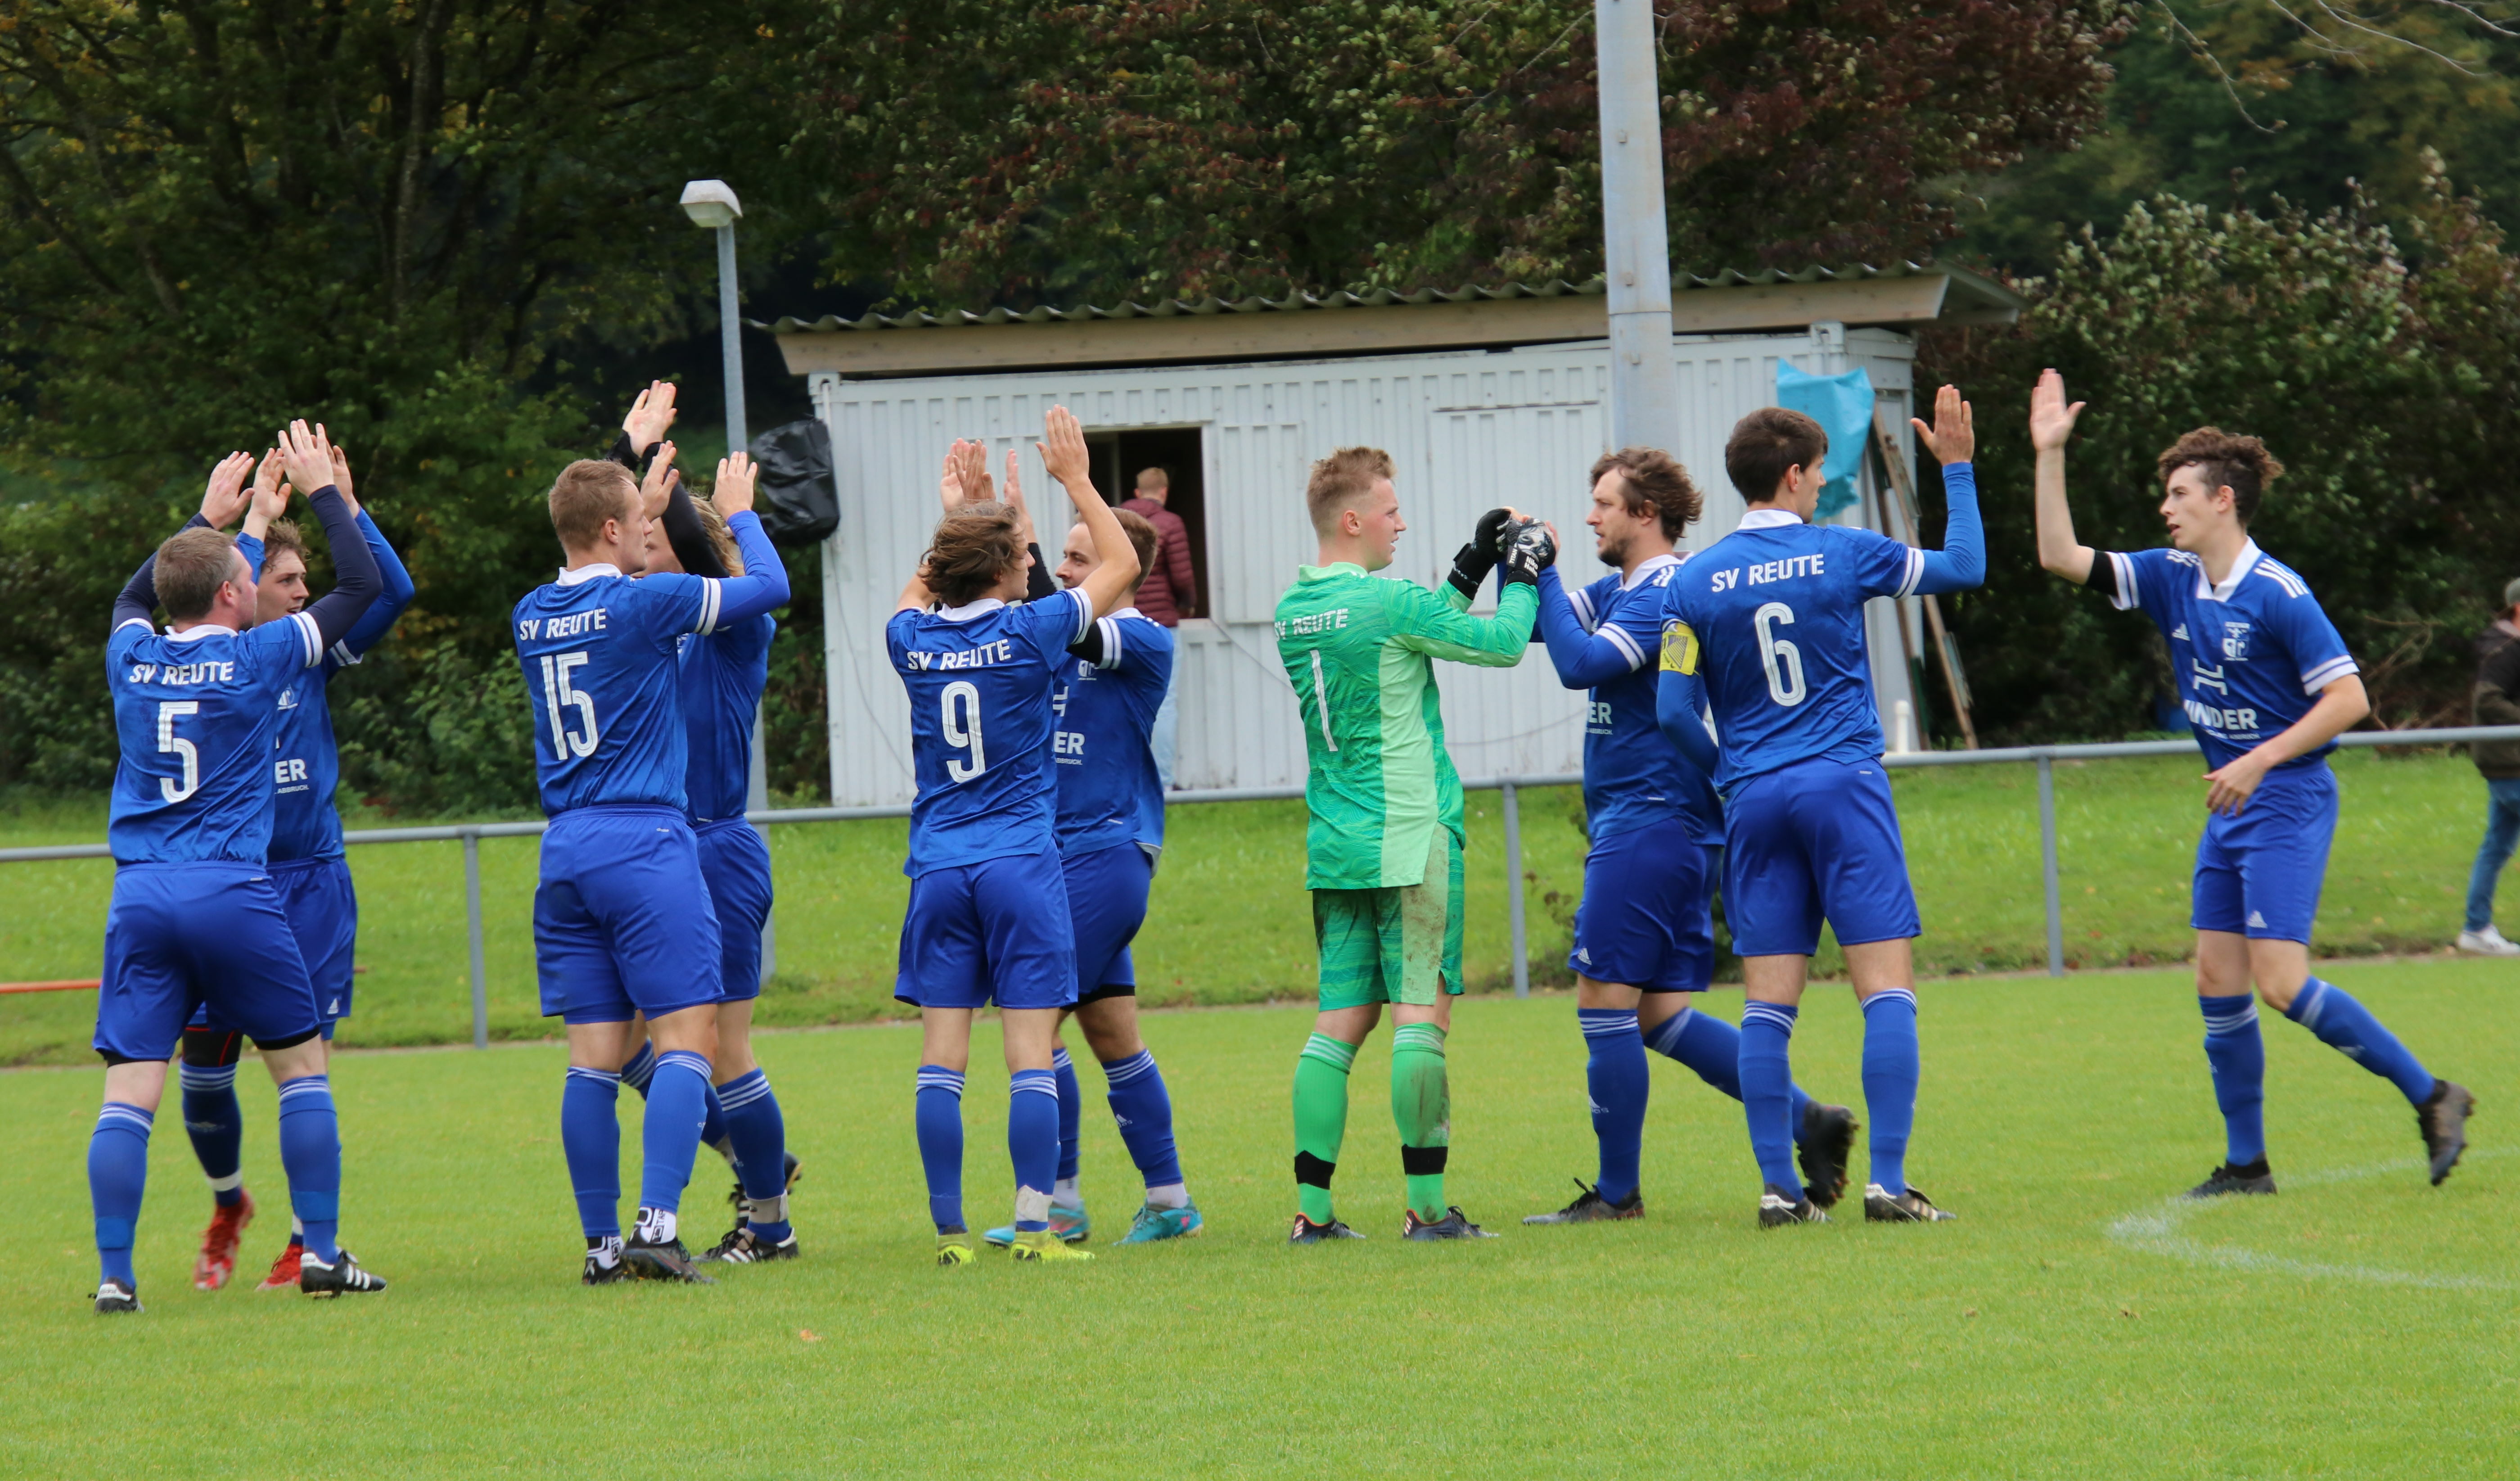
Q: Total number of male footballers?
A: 10